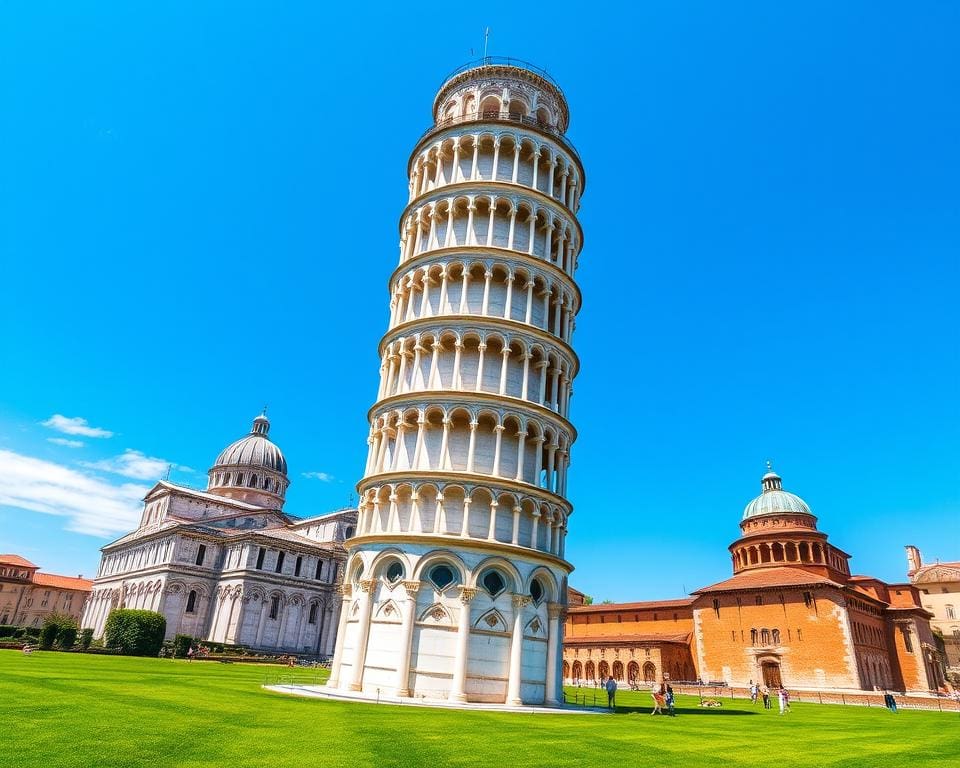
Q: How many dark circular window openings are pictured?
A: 4